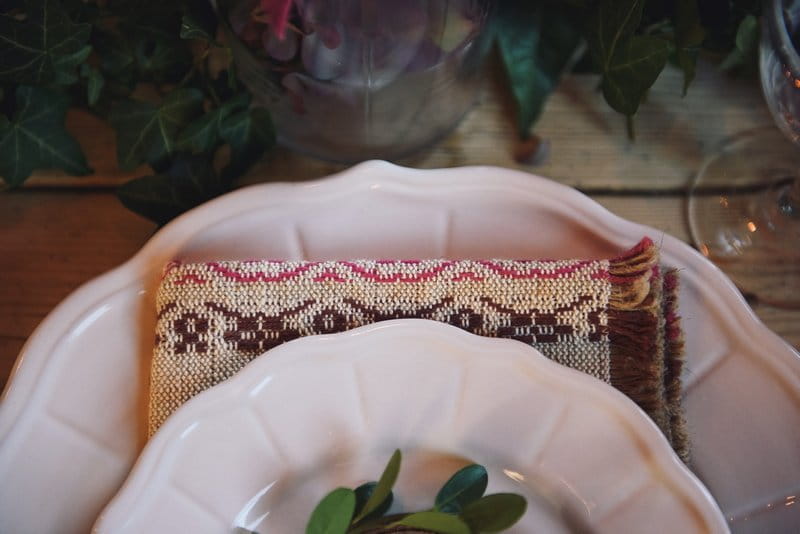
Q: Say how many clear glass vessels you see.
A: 2